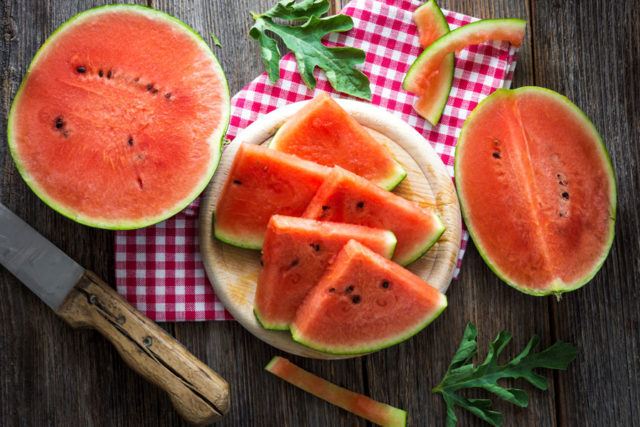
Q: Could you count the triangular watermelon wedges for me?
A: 5